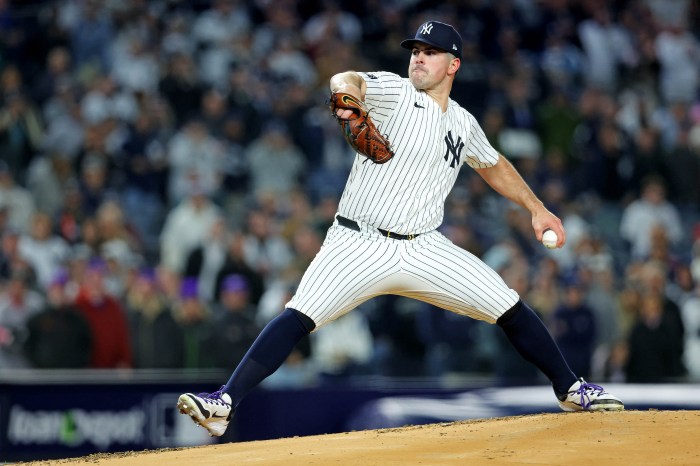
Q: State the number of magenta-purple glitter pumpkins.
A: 0